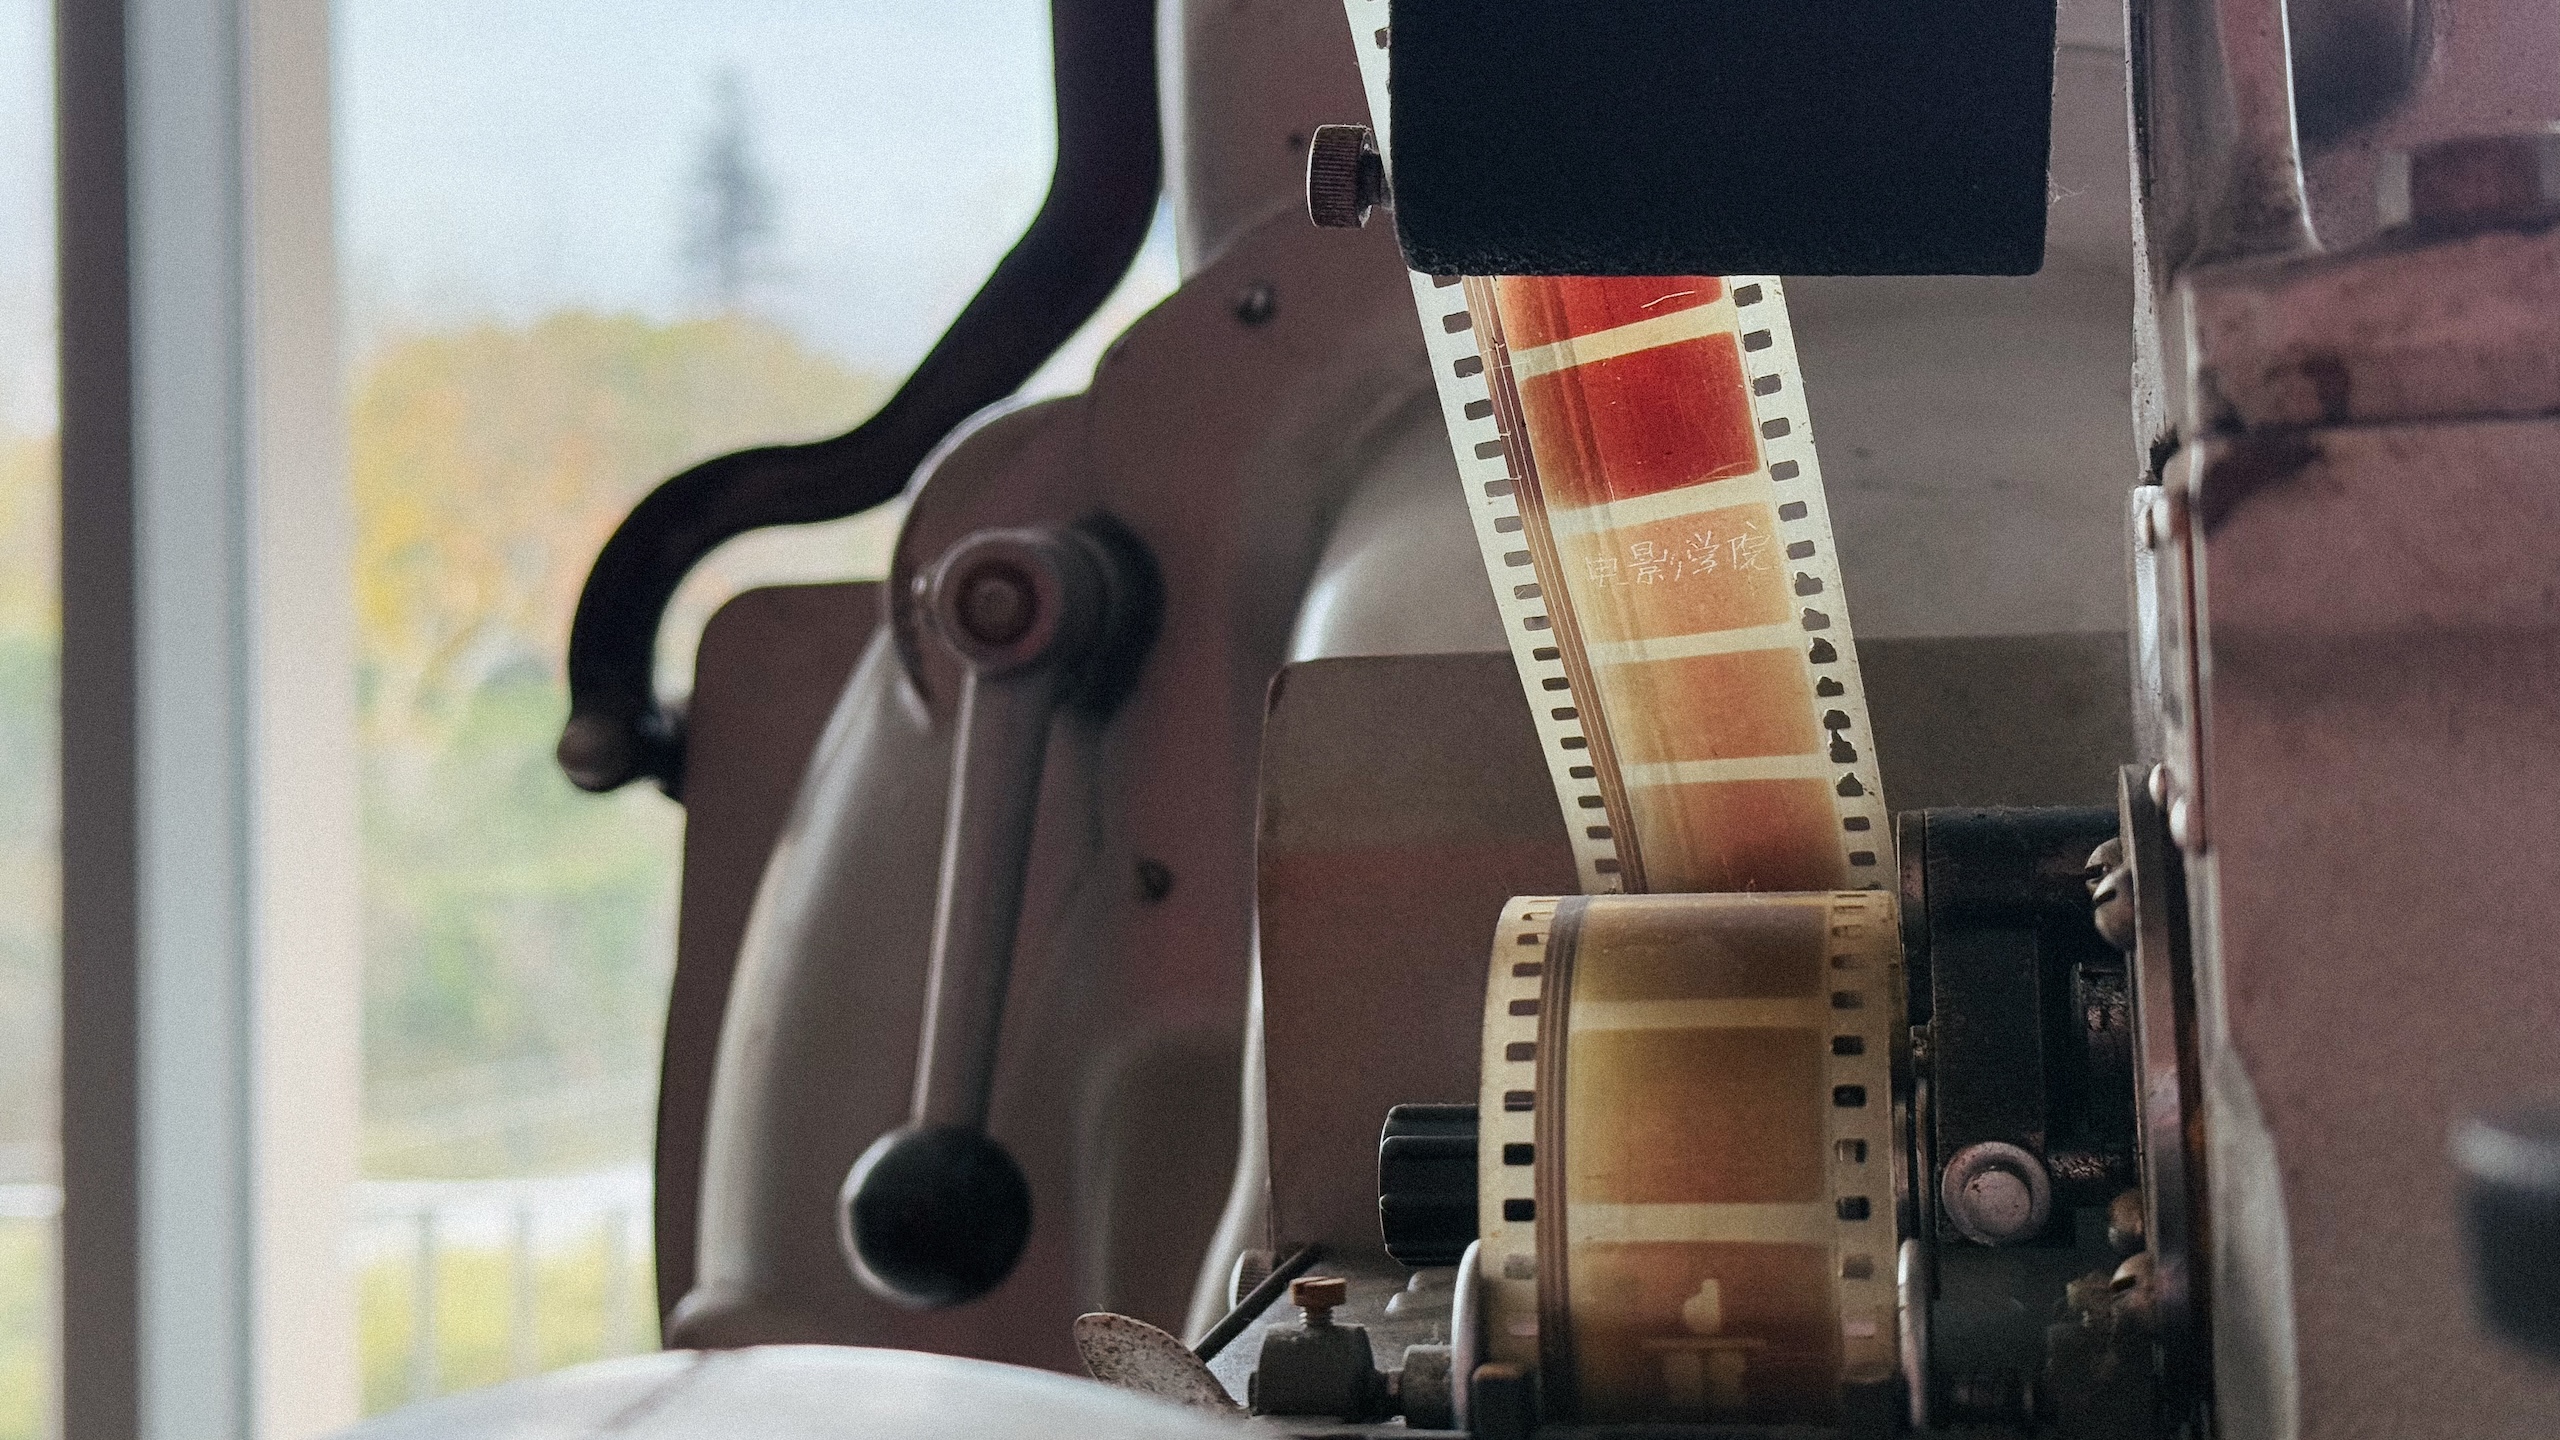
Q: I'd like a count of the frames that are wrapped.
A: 3